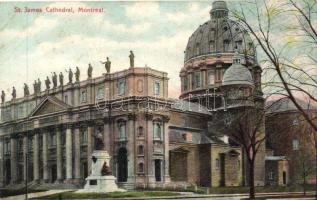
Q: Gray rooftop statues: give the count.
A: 13